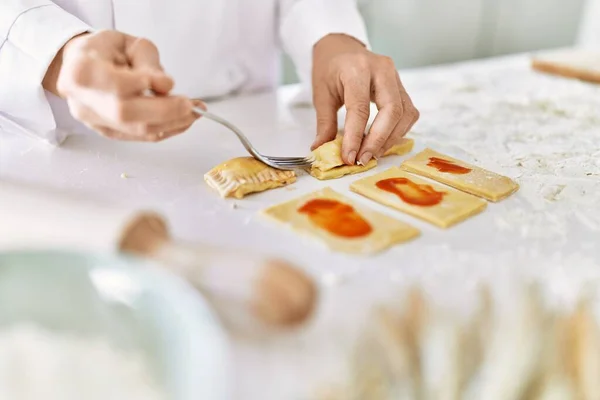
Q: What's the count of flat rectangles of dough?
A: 3